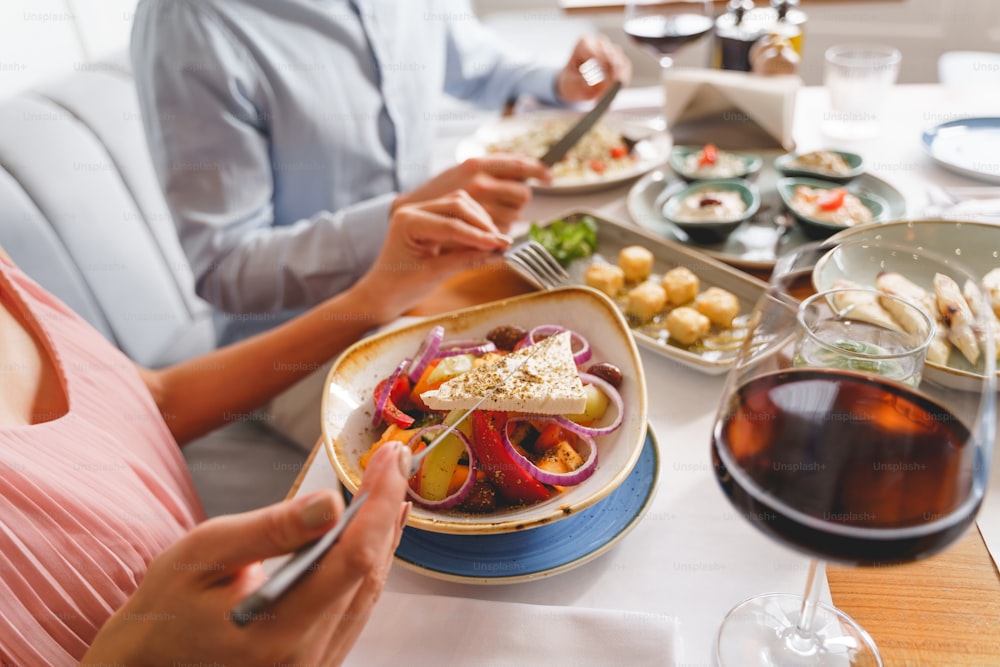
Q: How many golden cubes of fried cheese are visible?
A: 6